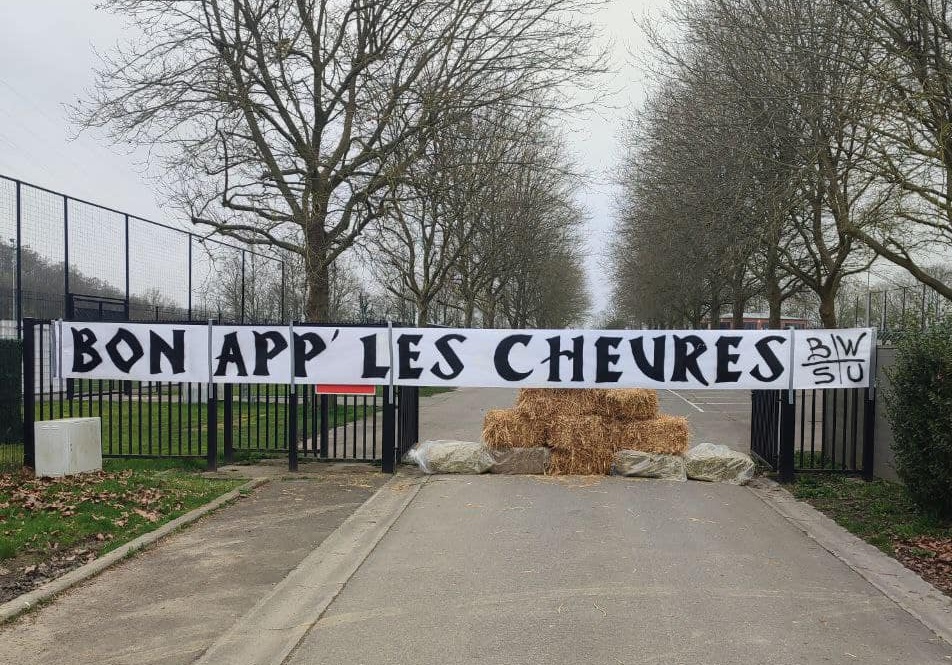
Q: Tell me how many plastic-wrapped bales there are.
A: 4